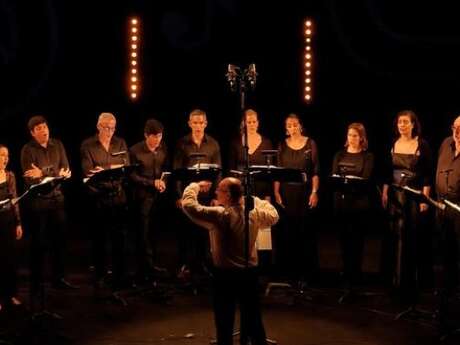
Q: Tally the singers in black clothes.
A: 10